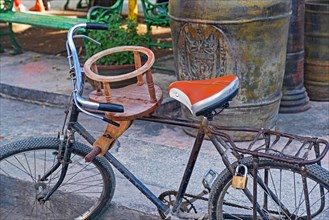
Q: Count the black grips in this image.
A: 2